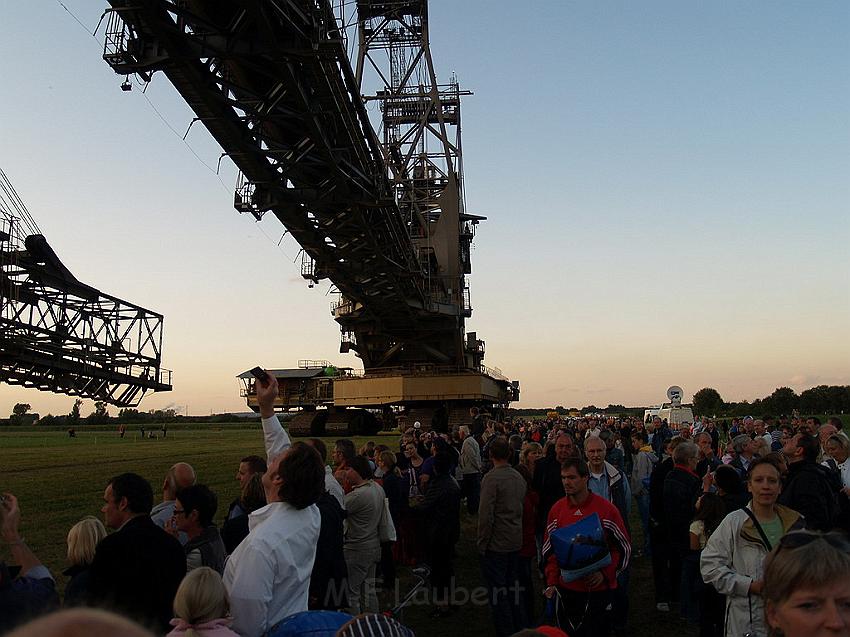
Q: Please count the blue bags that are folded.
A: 1